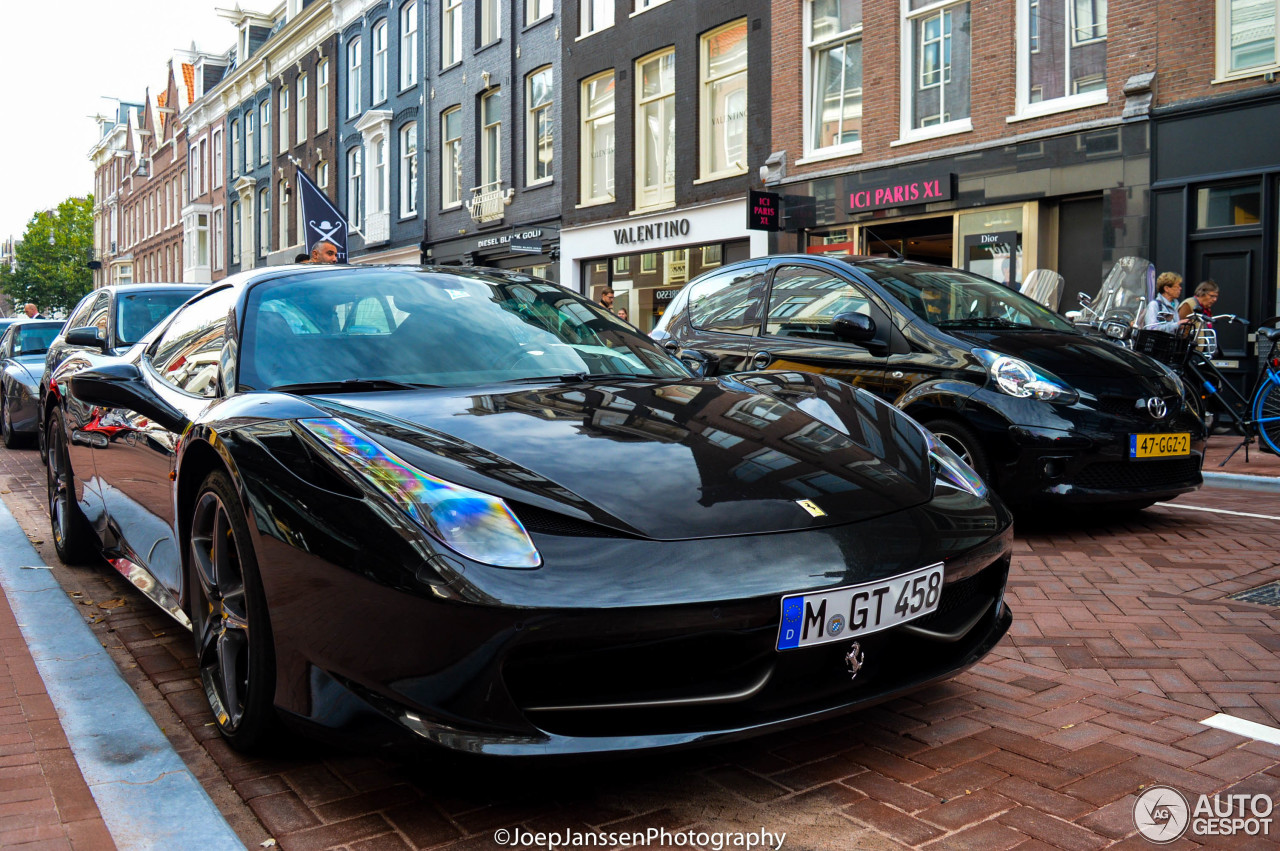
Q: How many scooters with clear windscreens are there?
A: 2